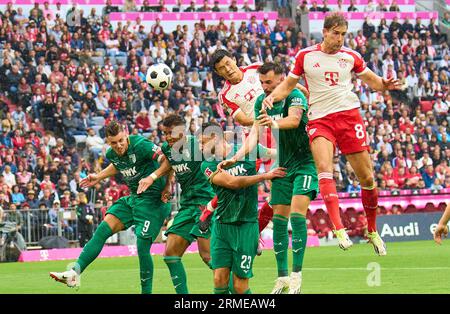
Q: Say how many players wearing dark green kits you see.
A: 4